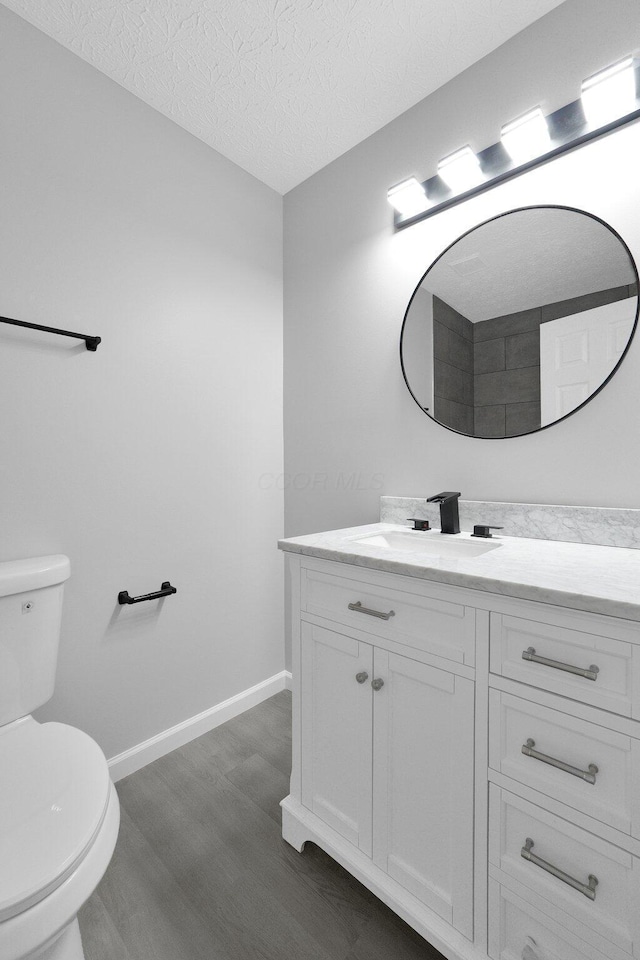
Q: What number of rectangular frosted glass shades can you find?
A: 4